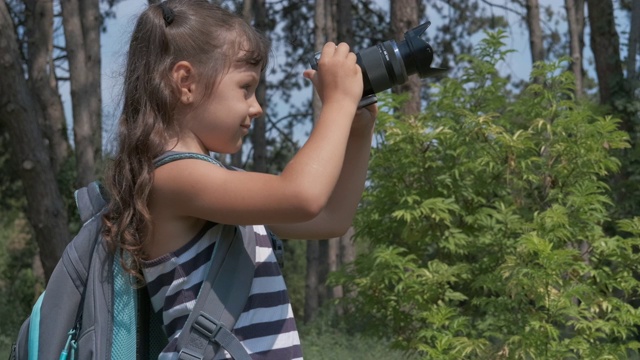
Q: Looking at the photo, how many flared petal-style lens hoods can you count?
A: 1